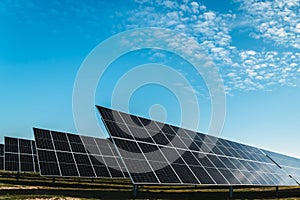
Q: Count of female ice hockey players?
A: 0